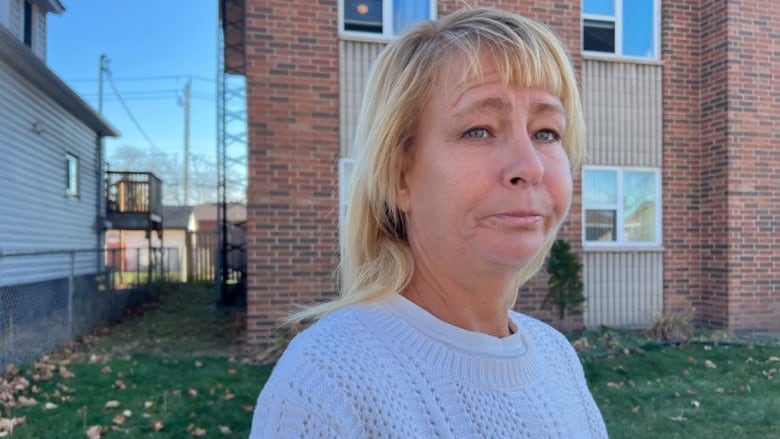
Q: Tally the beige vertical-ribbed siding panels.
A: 3